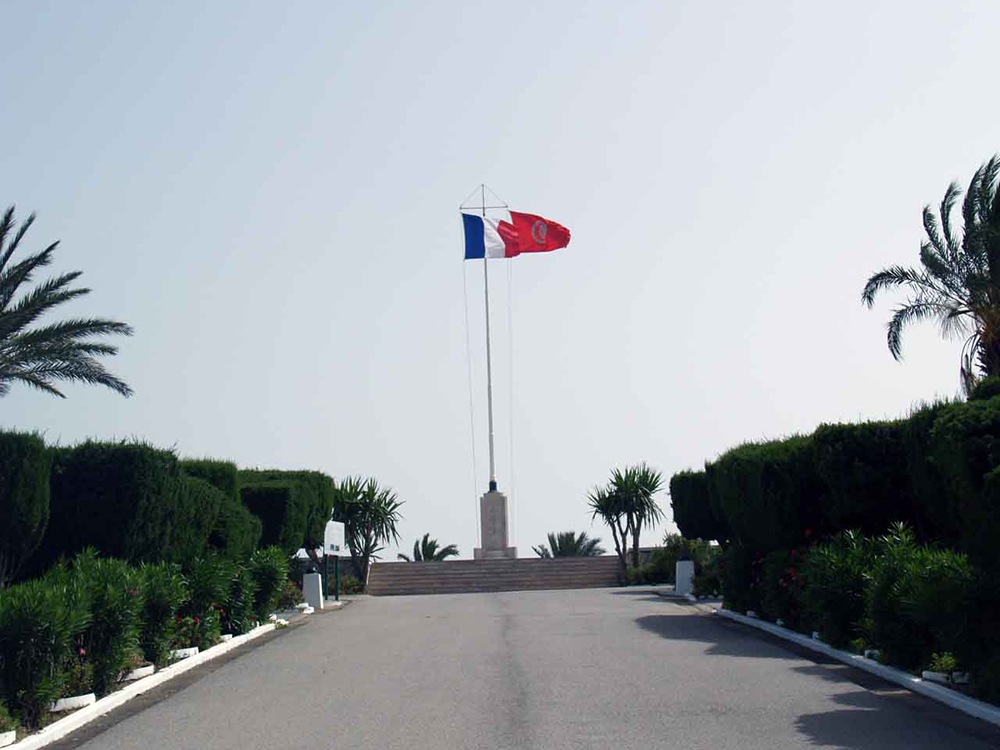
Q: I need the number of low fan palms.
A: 2